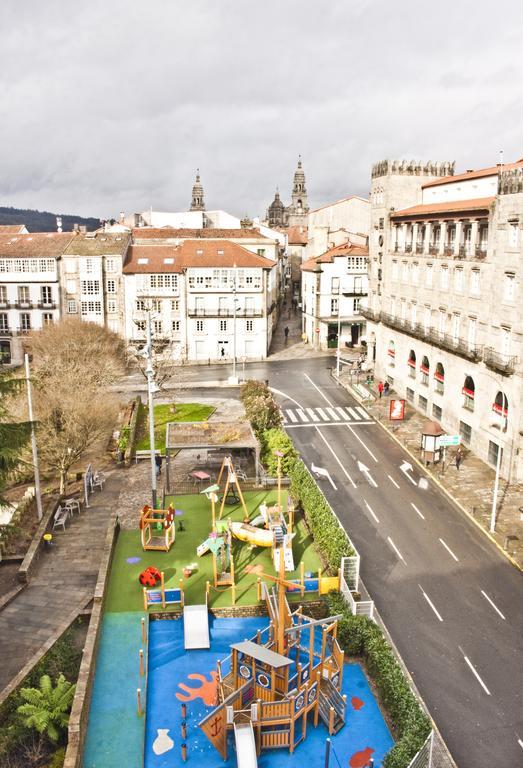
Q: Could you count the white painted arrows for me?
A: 3